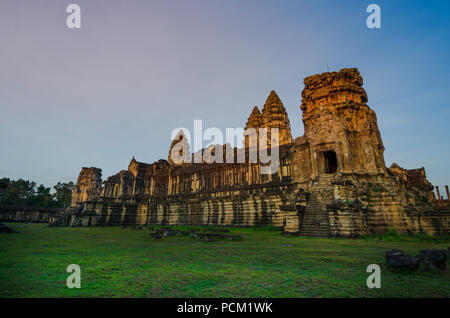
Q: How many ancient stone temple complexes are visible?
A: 1